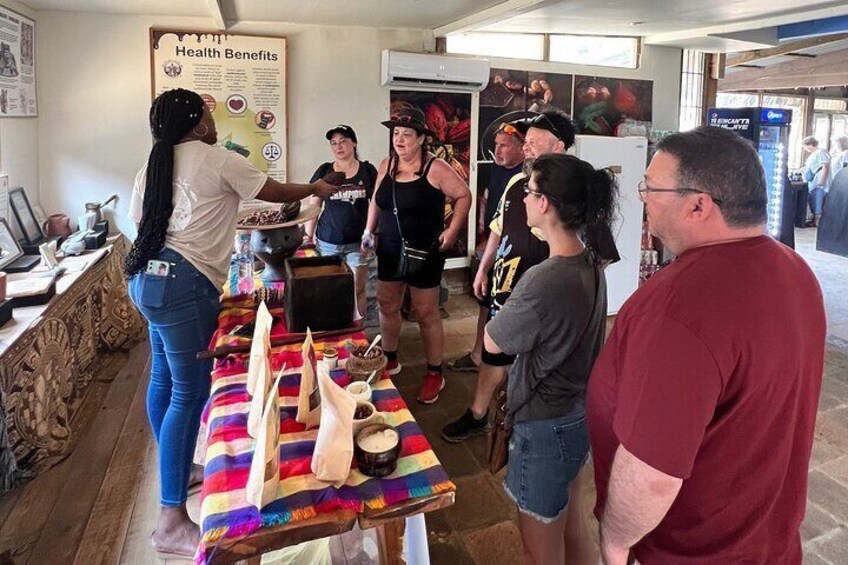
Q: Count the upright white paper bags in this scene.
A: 5